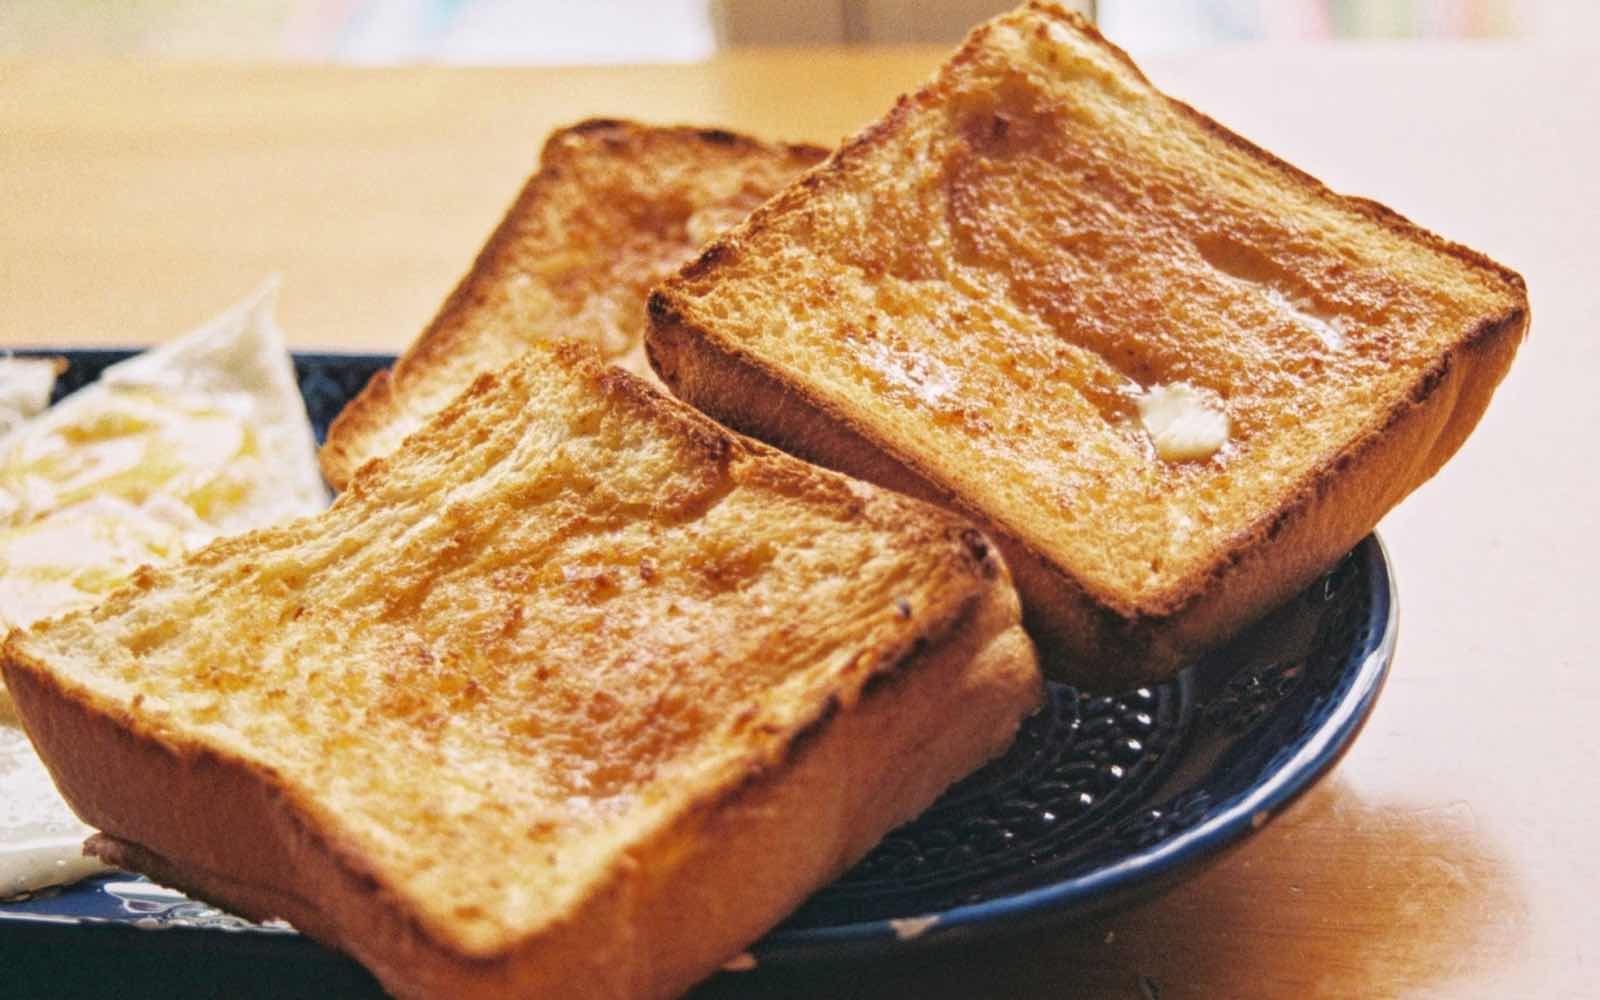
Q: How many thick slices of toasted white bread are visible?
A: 3